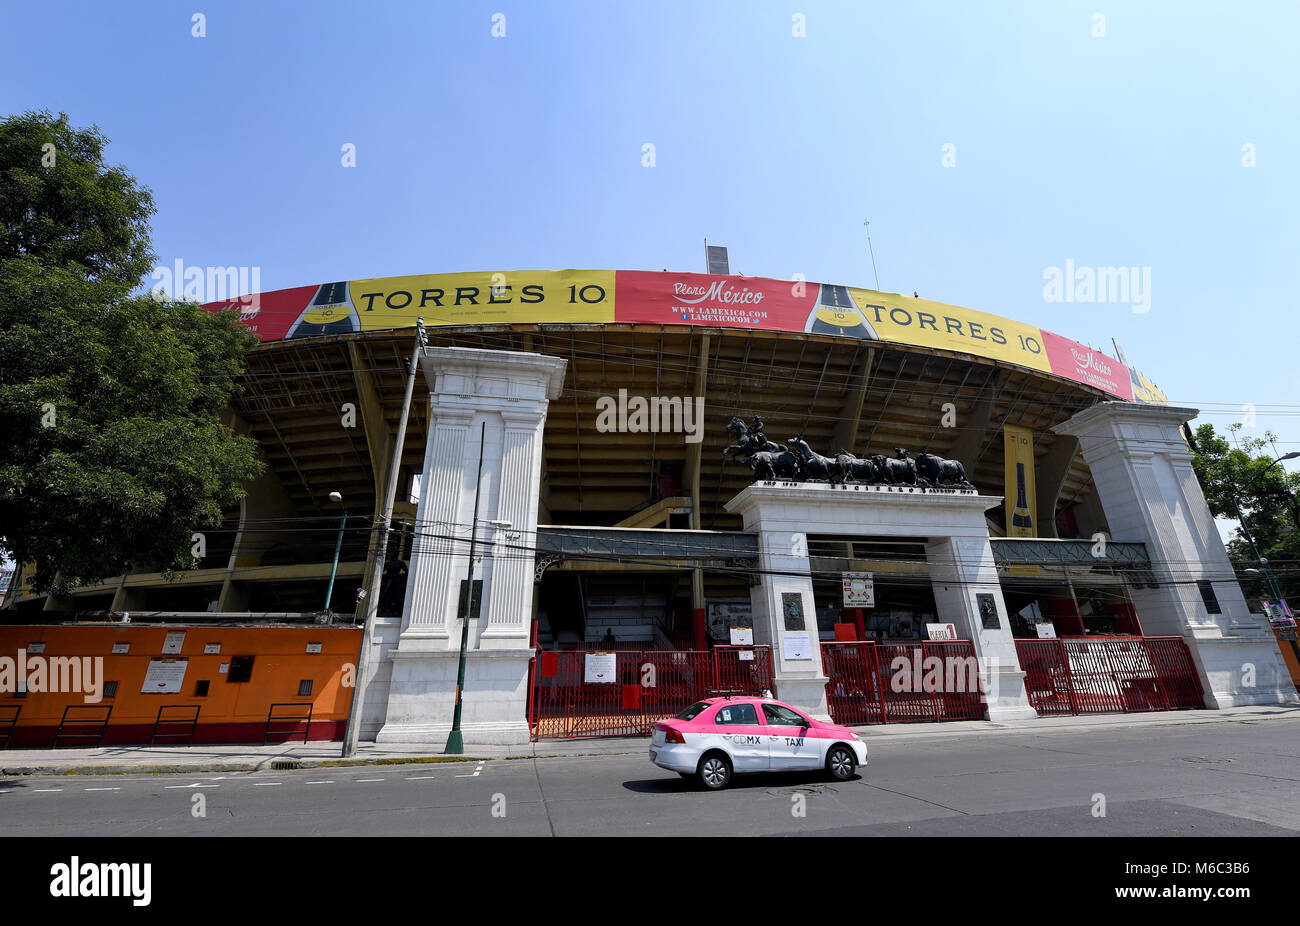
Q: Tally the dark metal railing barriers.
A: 4